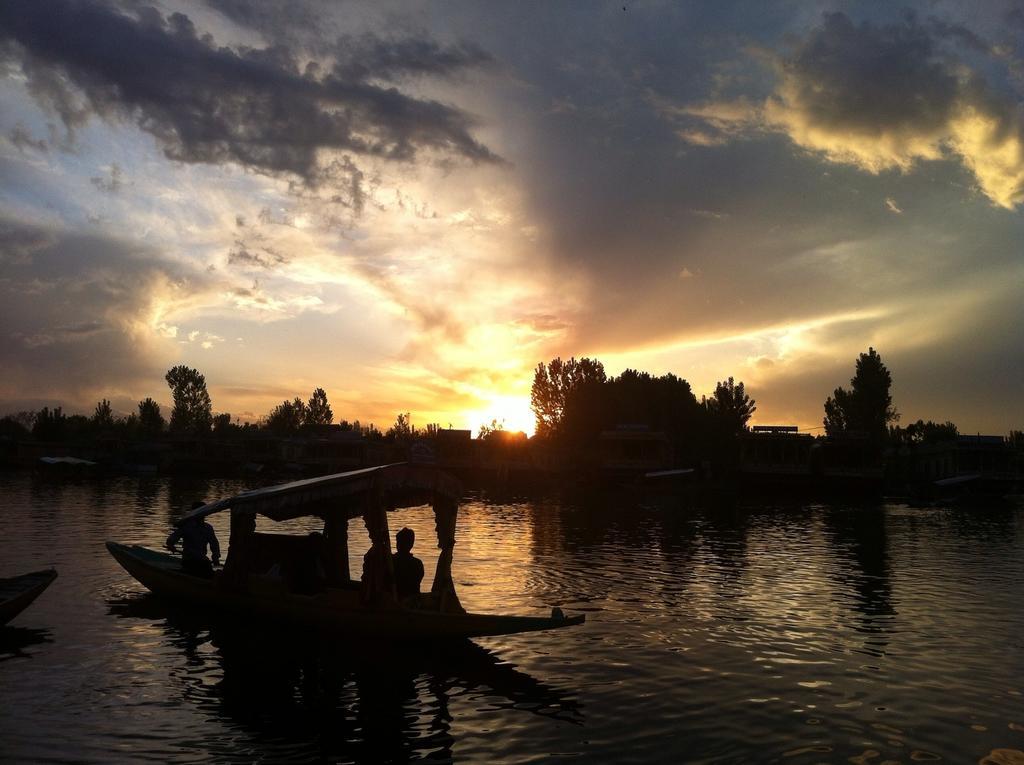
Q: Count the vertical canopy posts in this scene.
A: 4